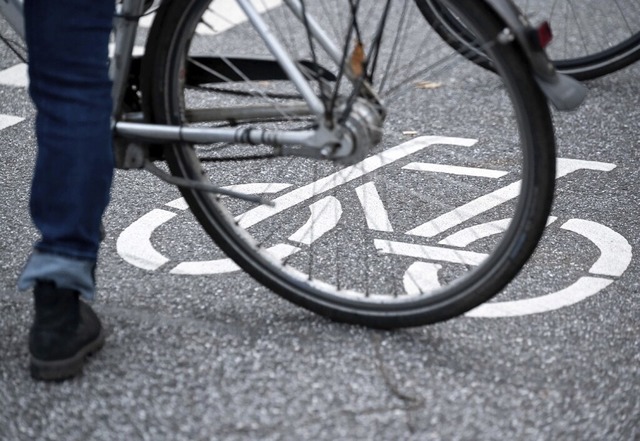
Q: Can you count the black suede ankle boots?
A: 1